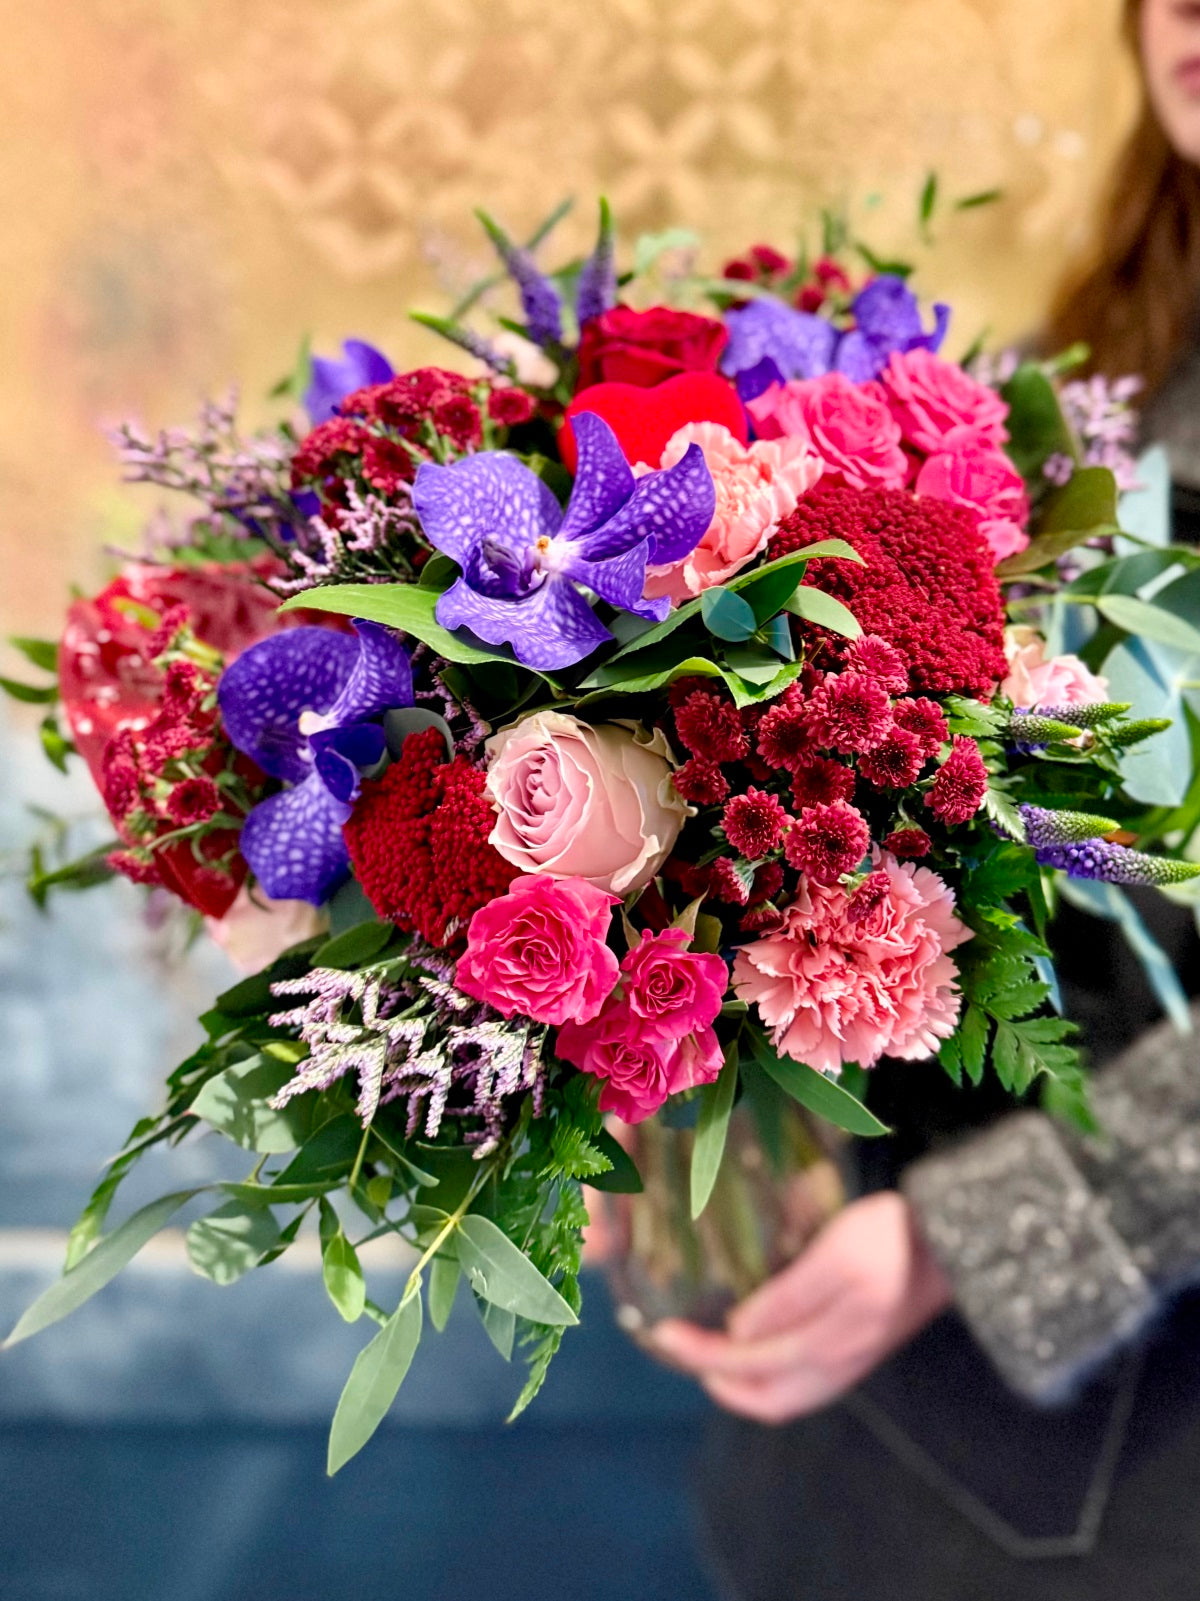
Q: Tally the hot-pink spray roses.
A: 6